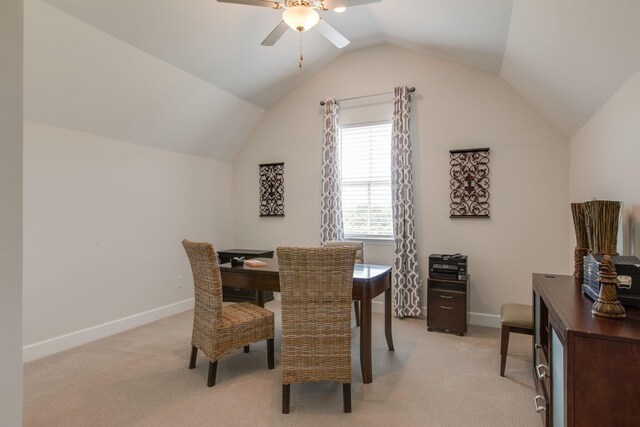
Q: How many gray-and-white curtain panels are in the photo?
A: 2